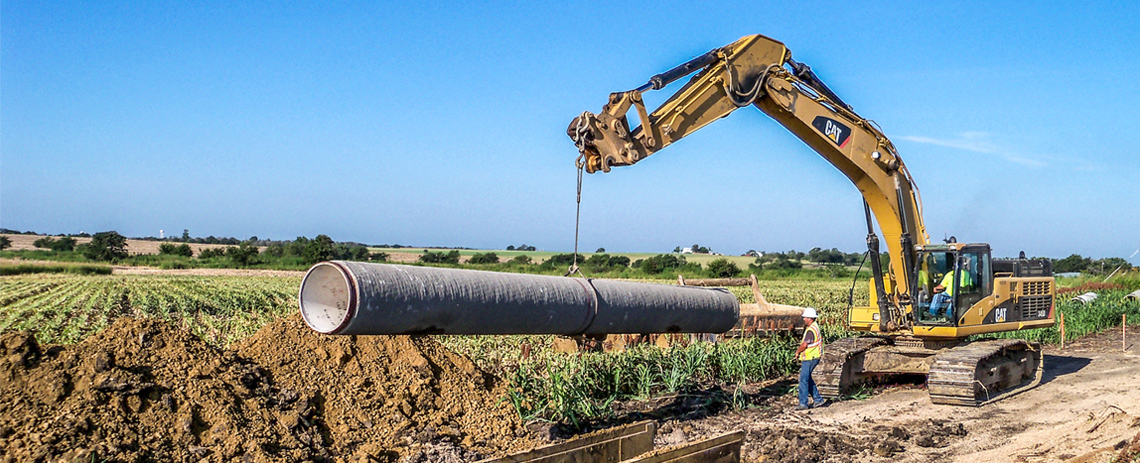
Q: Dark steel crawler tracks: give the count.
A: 2